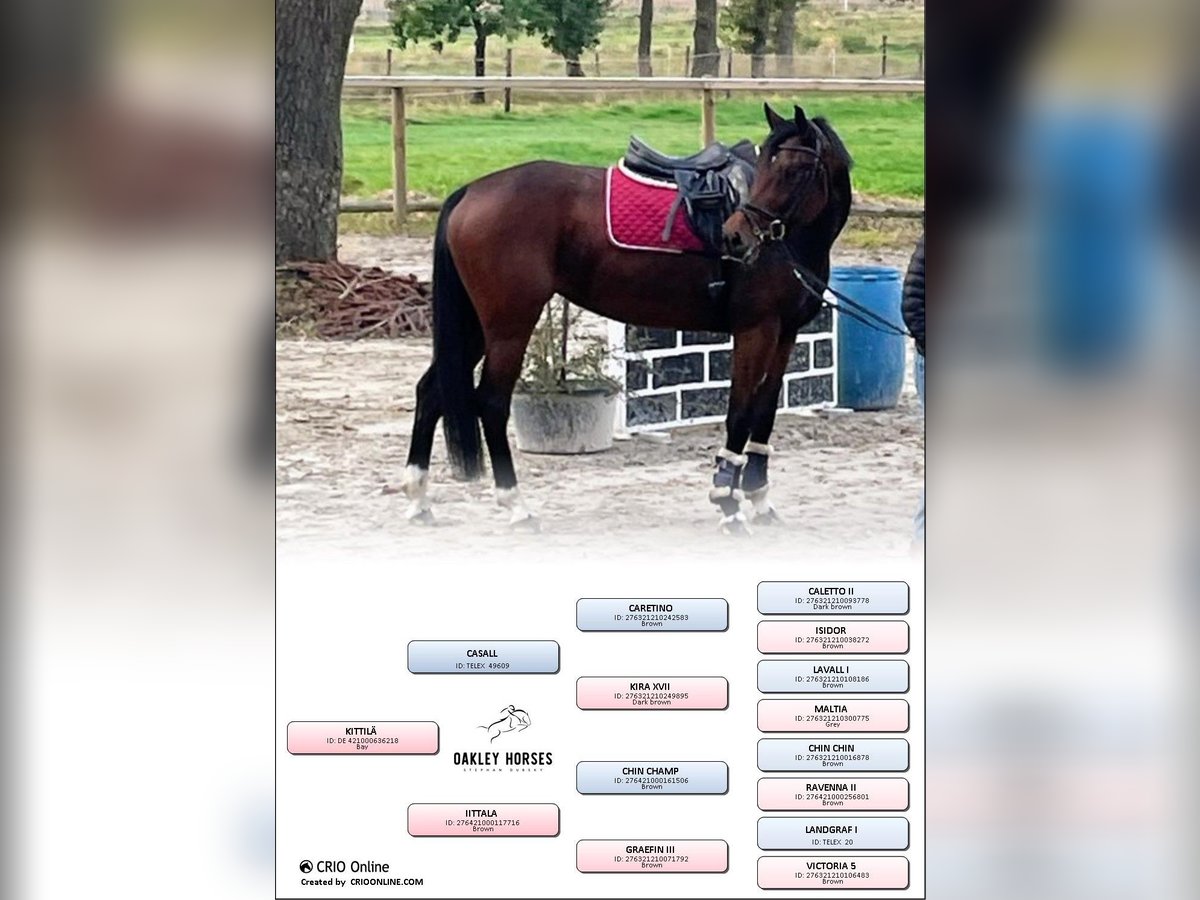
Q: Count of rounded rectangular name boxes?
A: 15